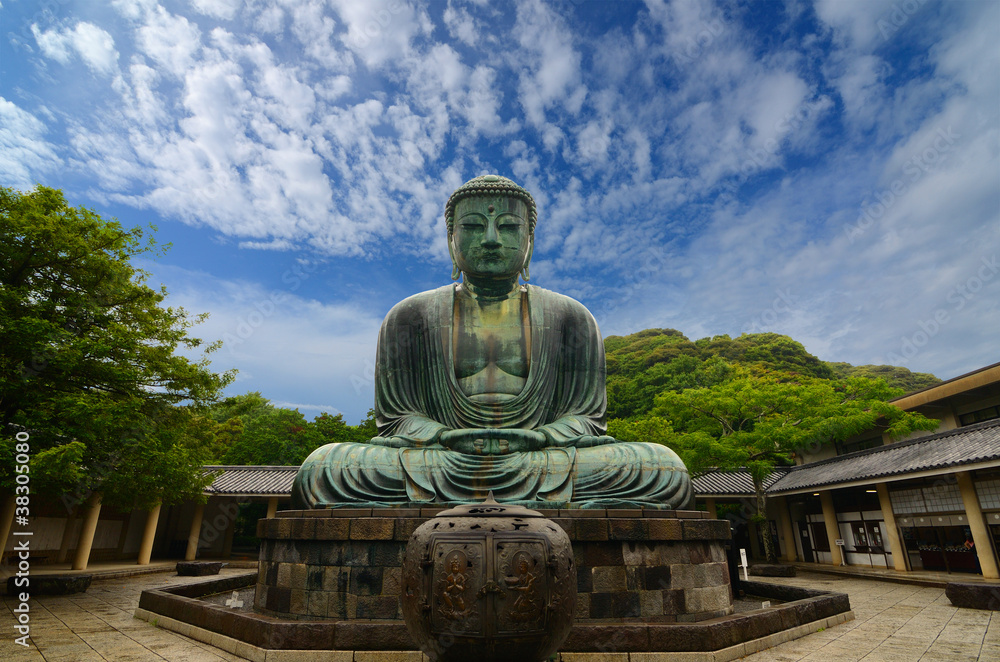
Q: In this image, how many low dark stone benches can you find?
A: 4